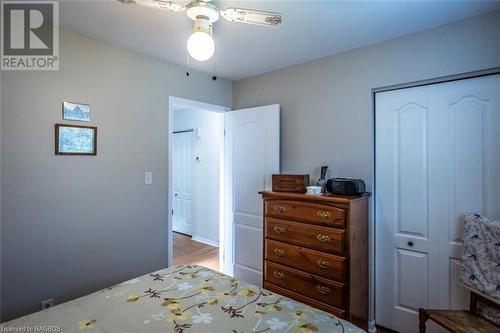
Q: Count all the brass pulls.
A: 8